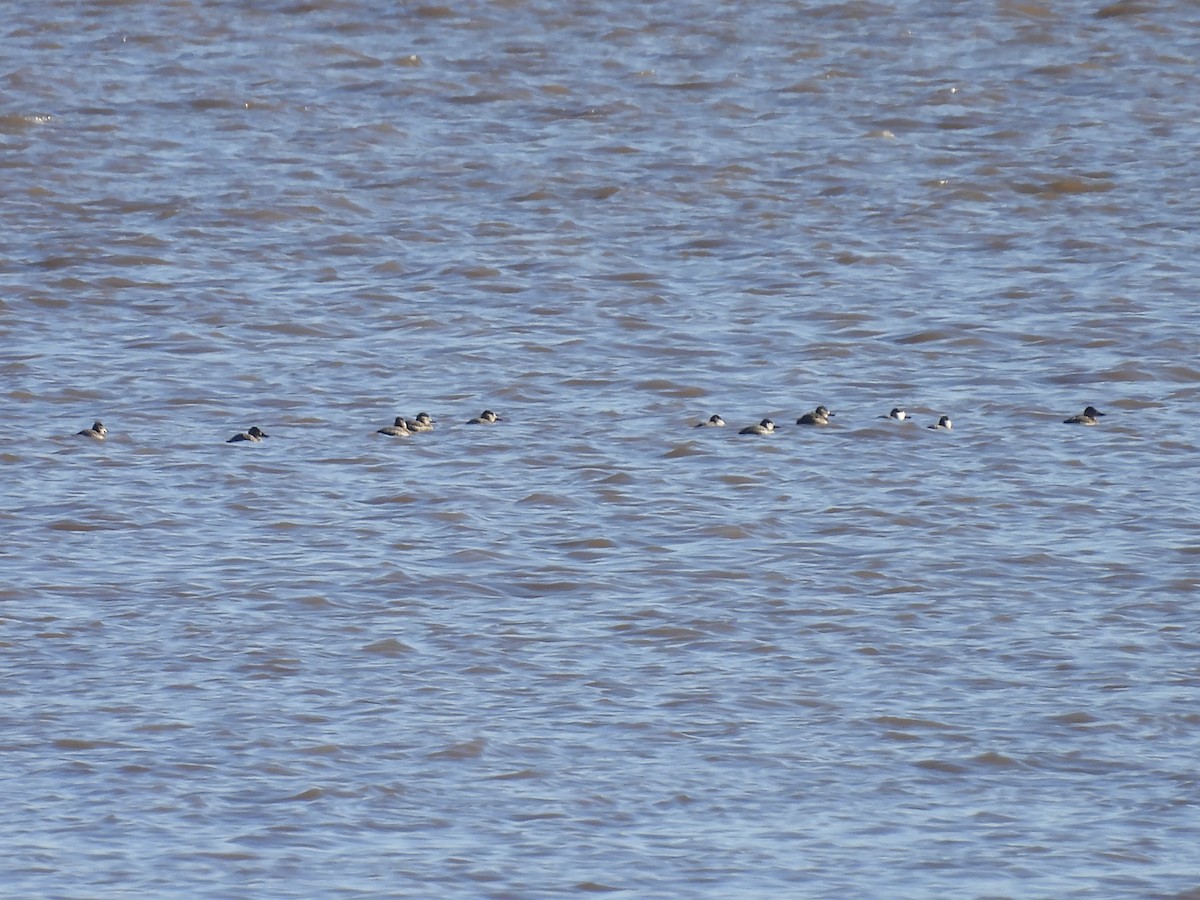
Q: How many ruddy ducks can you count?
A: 11